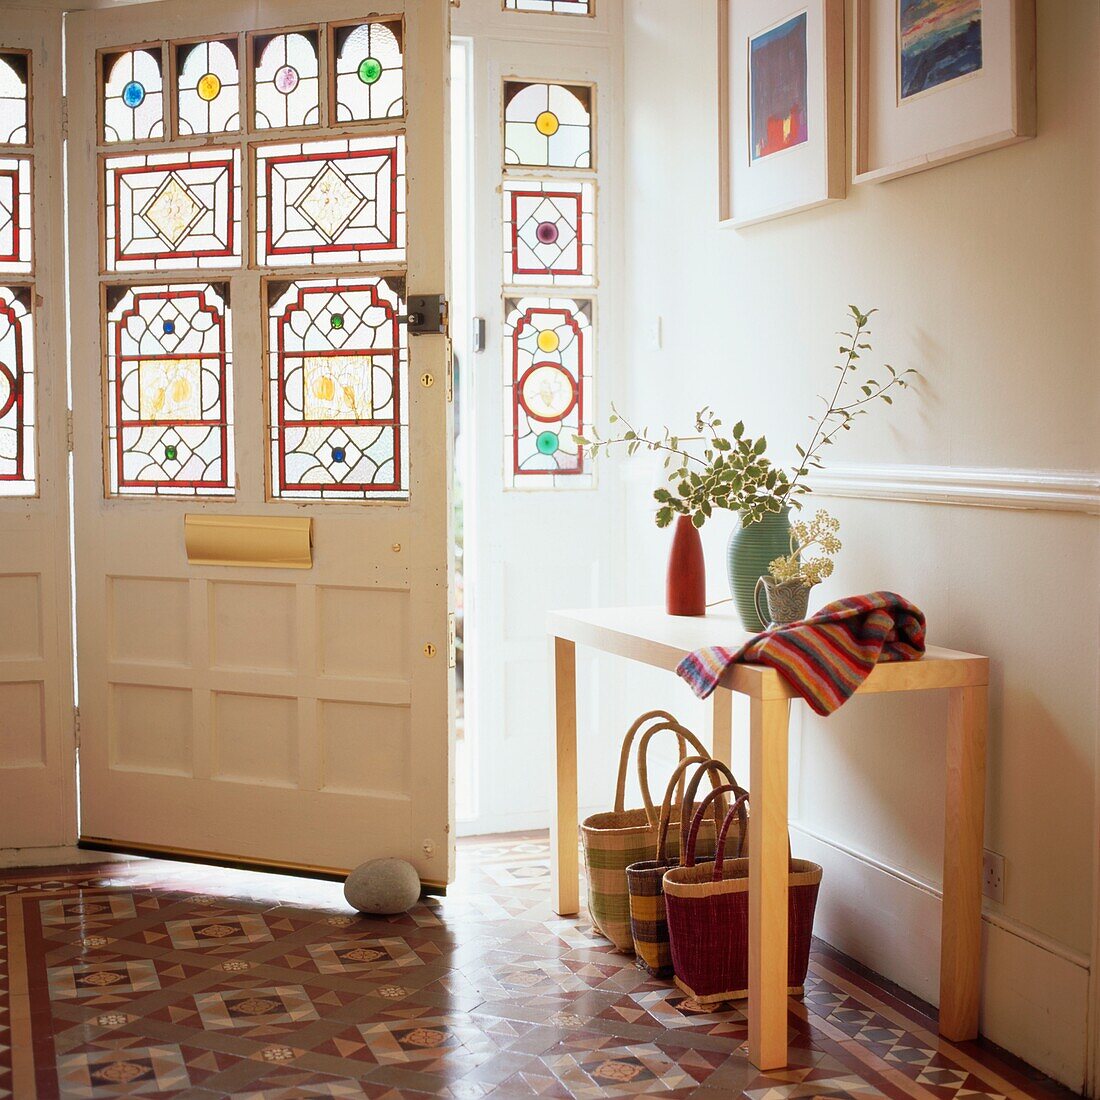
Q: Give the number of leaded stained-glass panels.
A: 15